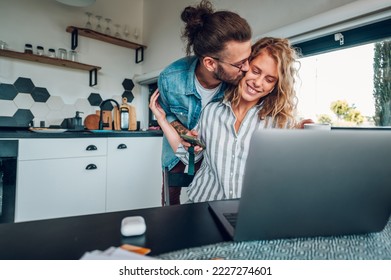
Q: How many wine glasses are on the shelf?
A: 6